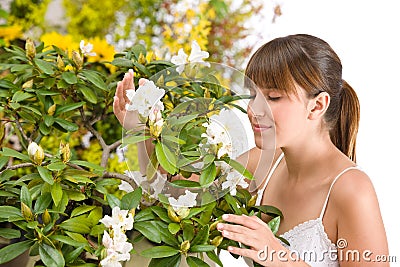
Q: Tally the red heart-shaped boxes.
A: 0